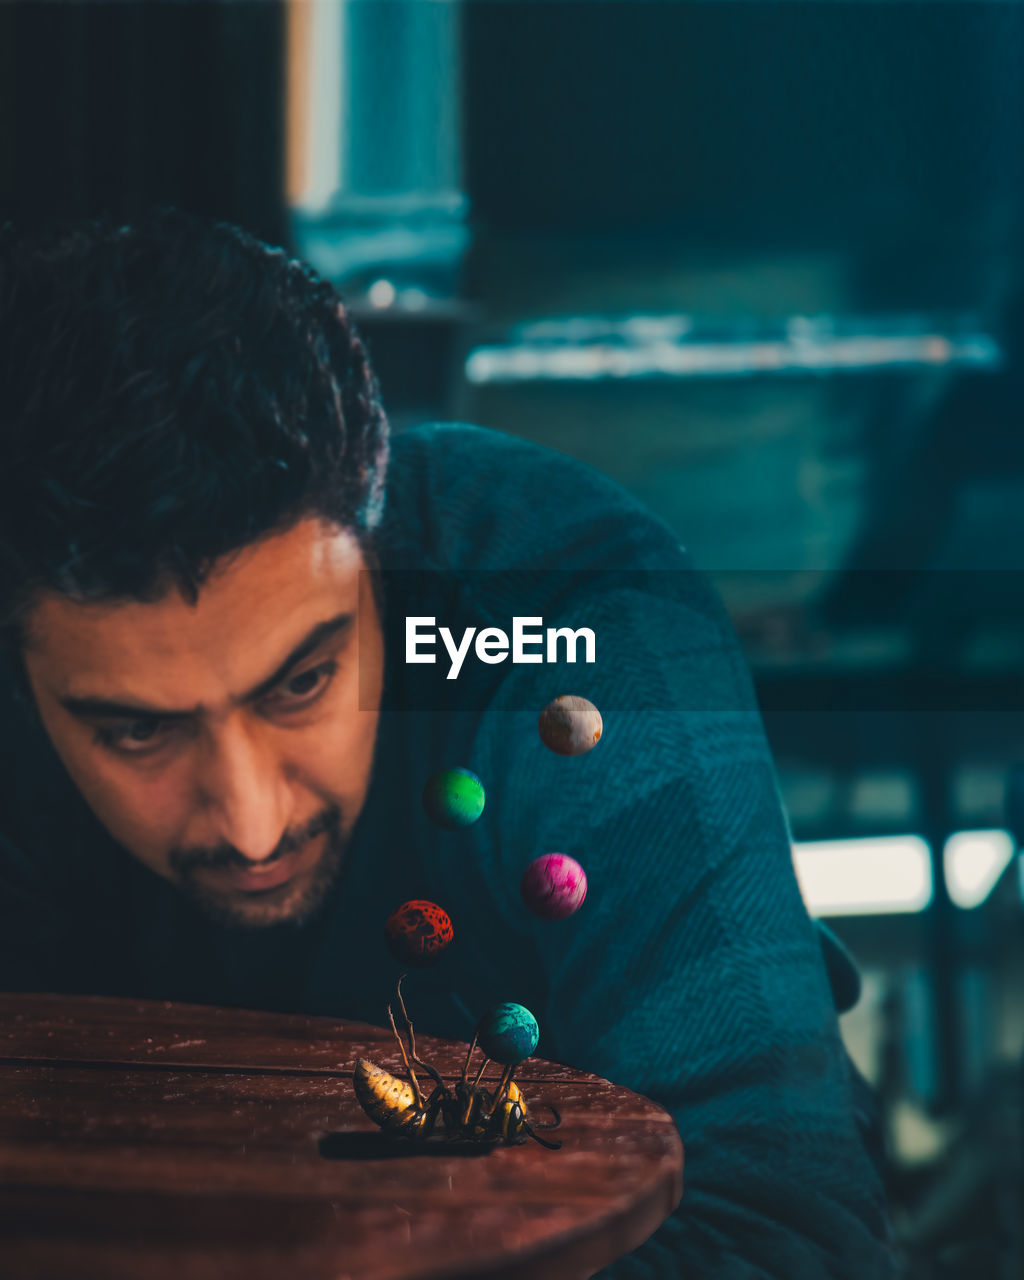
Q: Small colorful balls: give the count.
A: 5